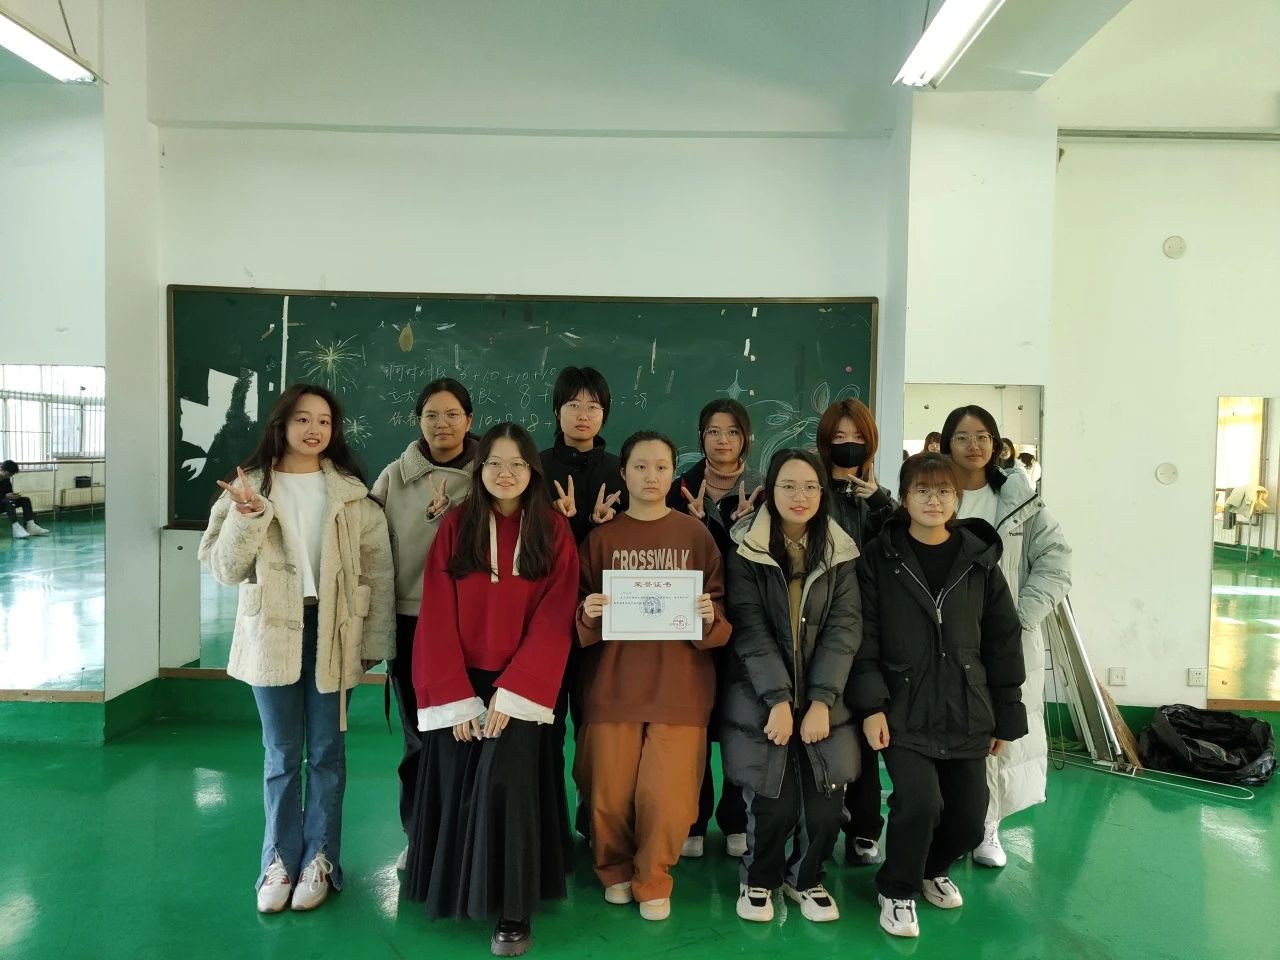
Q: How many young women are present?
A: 10